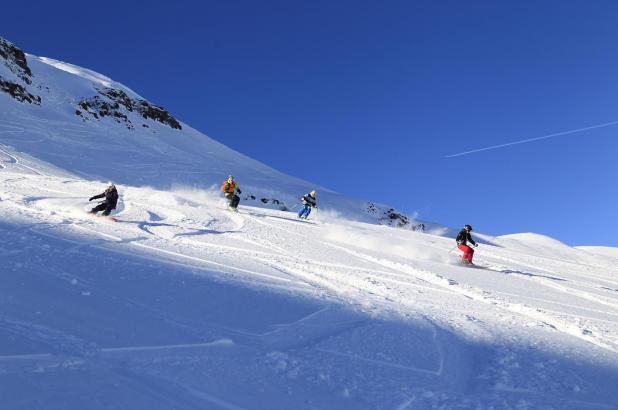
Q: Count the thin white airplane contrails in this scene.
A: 1